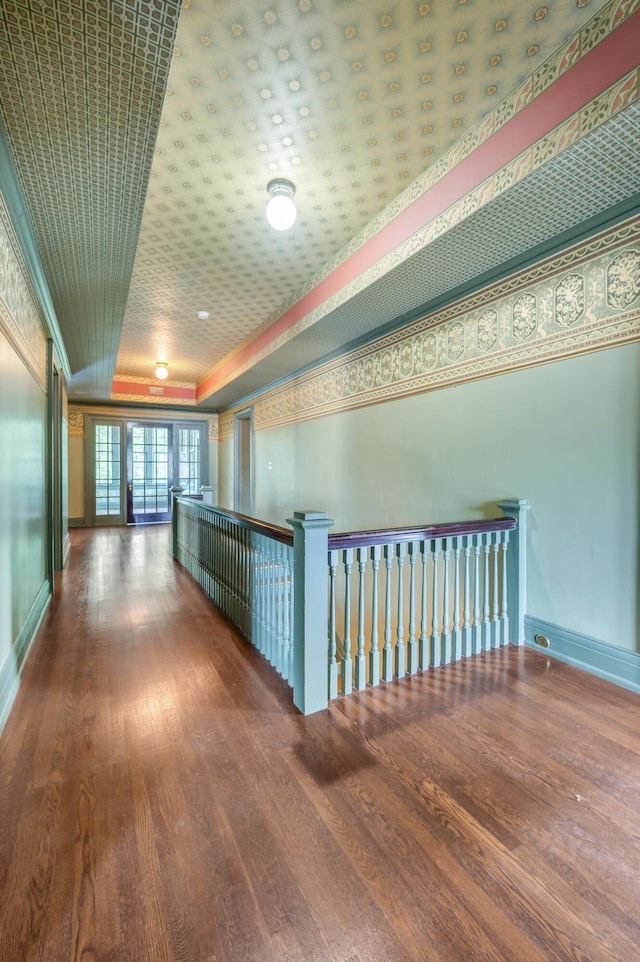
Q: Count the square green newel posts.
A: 4